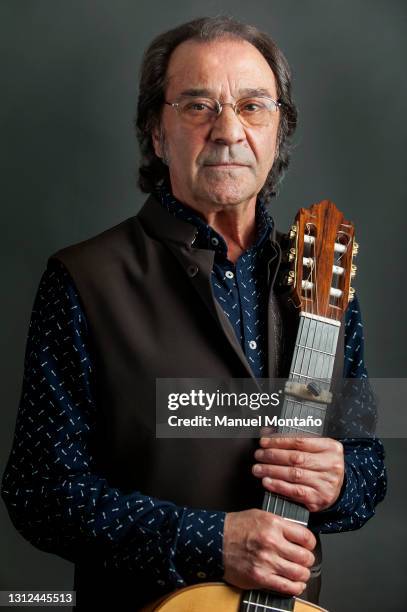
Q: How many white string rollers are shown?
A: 6